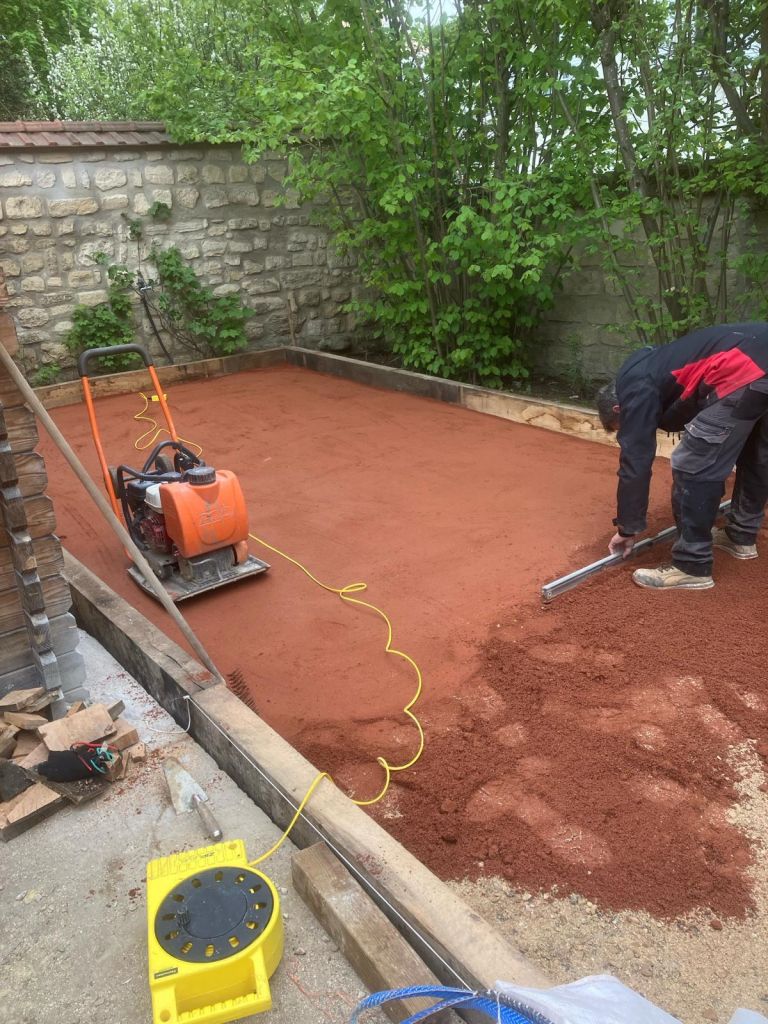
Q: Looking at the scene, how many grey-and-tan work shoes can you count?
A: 2